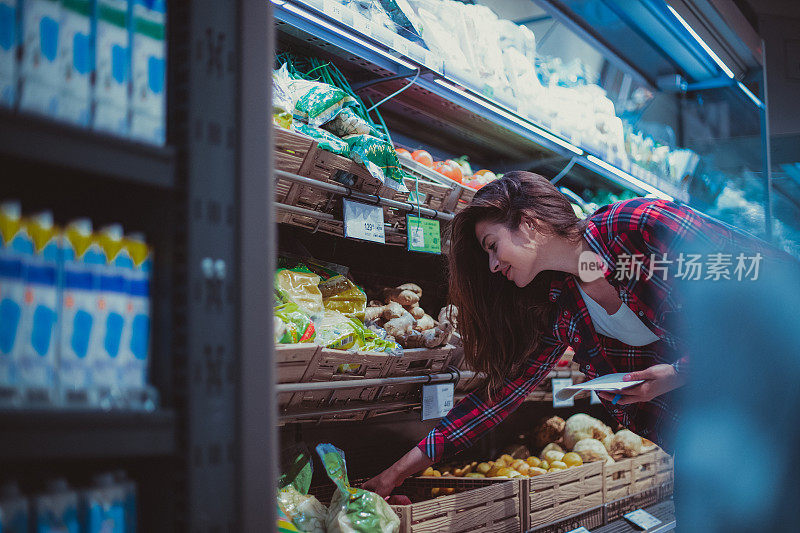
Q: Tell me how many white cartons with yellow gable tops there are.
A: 5